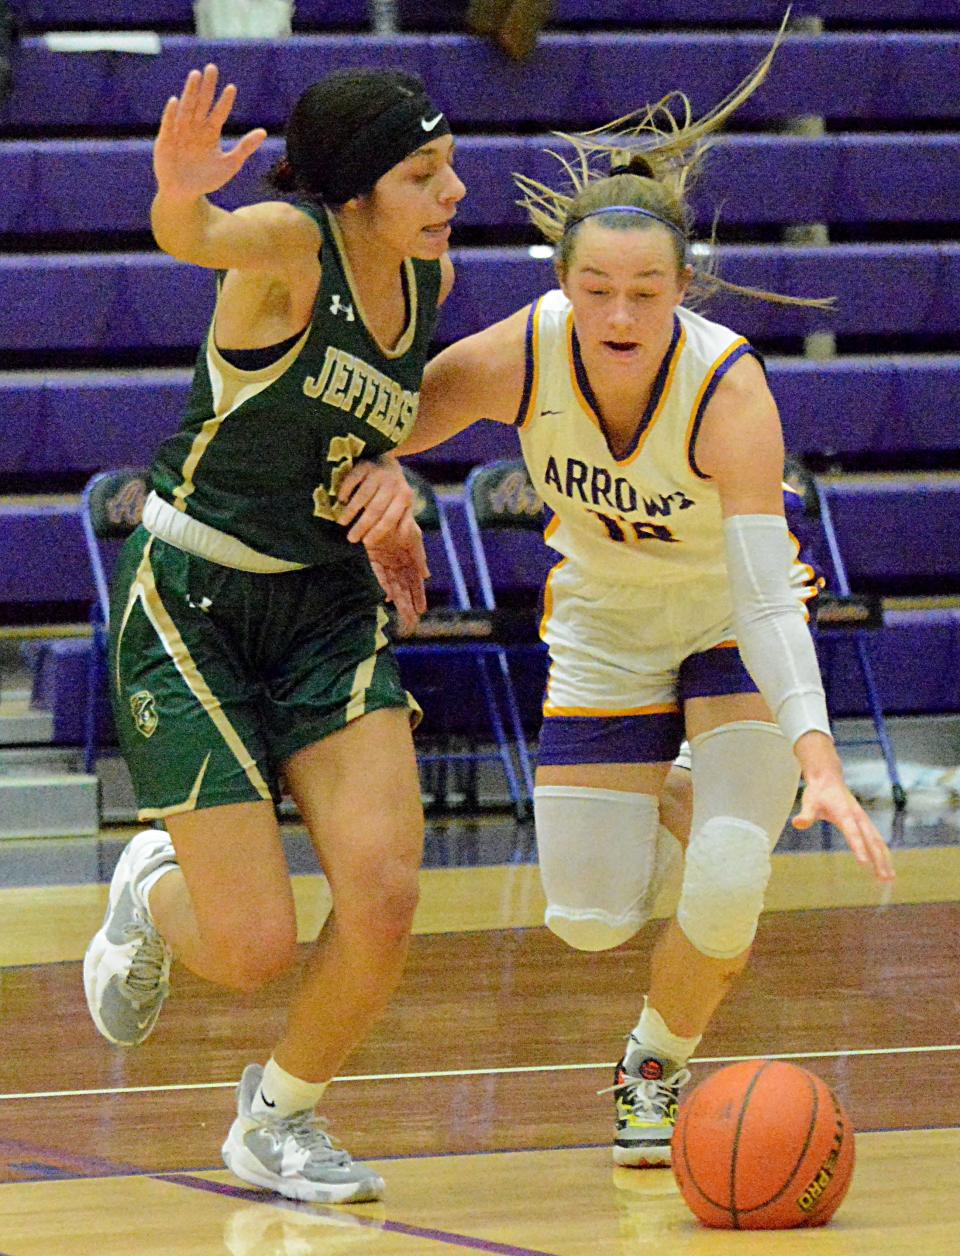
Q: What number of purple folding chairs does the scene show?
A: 4